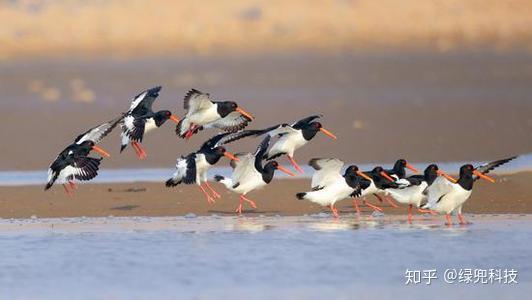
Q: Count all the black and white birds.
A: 11